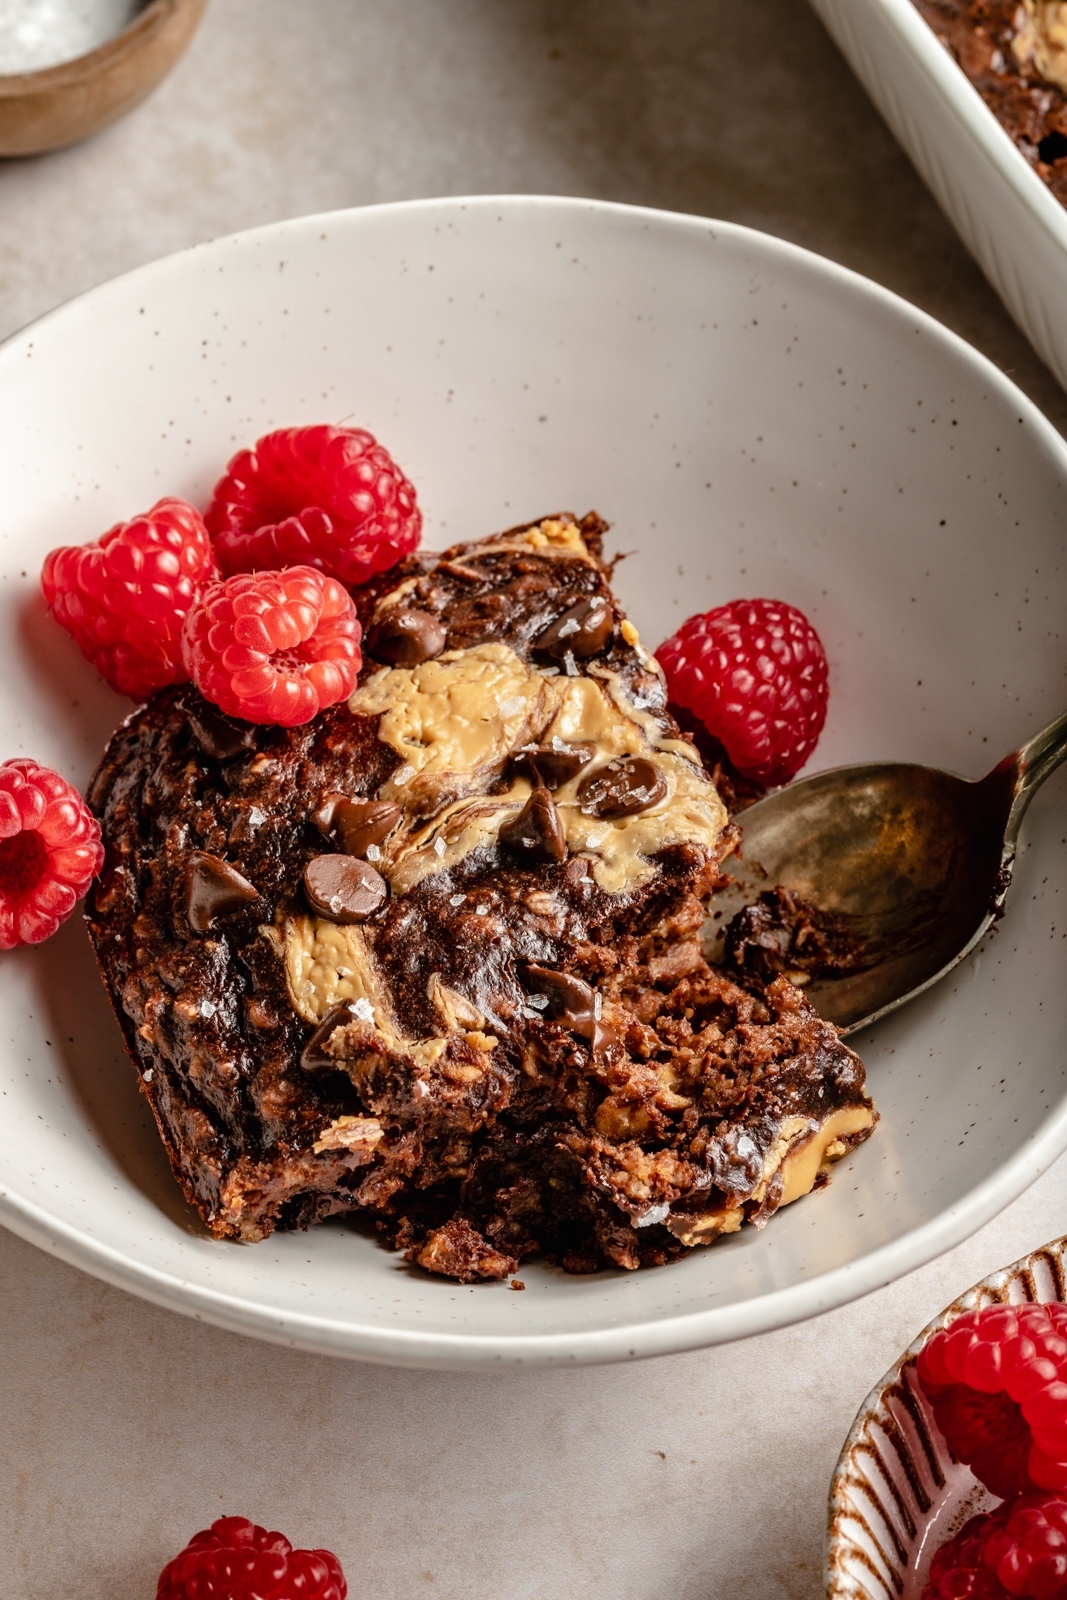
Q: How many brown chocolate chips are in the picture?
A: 11